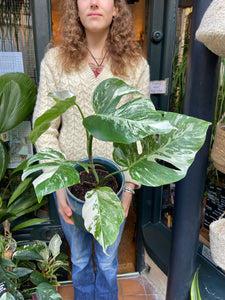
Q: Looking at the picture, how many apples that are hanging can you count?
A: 0